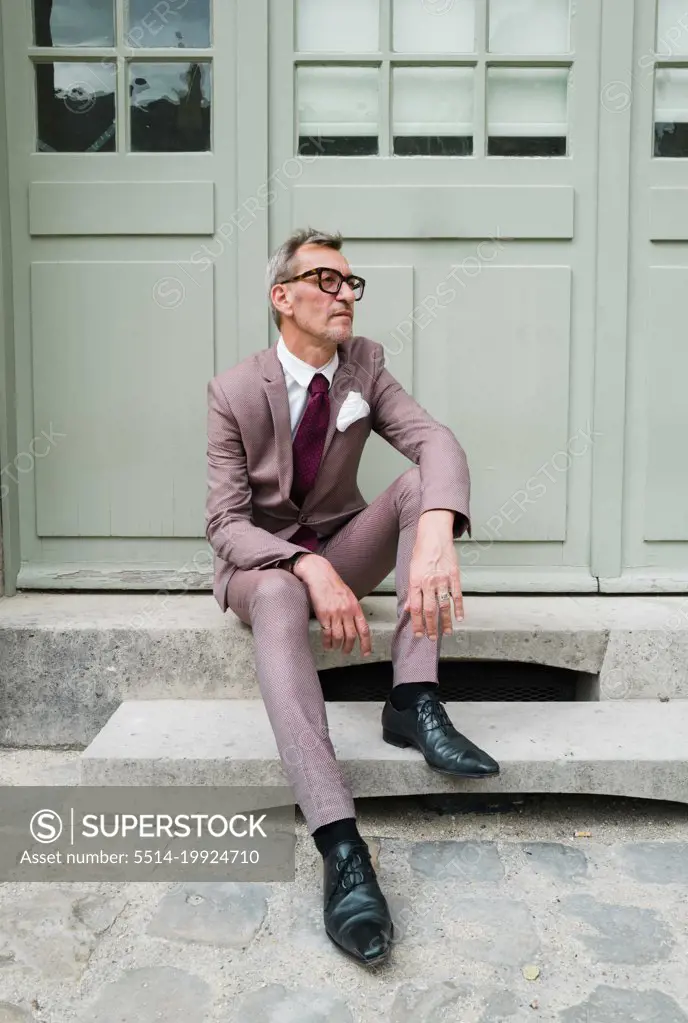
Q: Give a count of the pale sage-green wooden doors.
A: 3